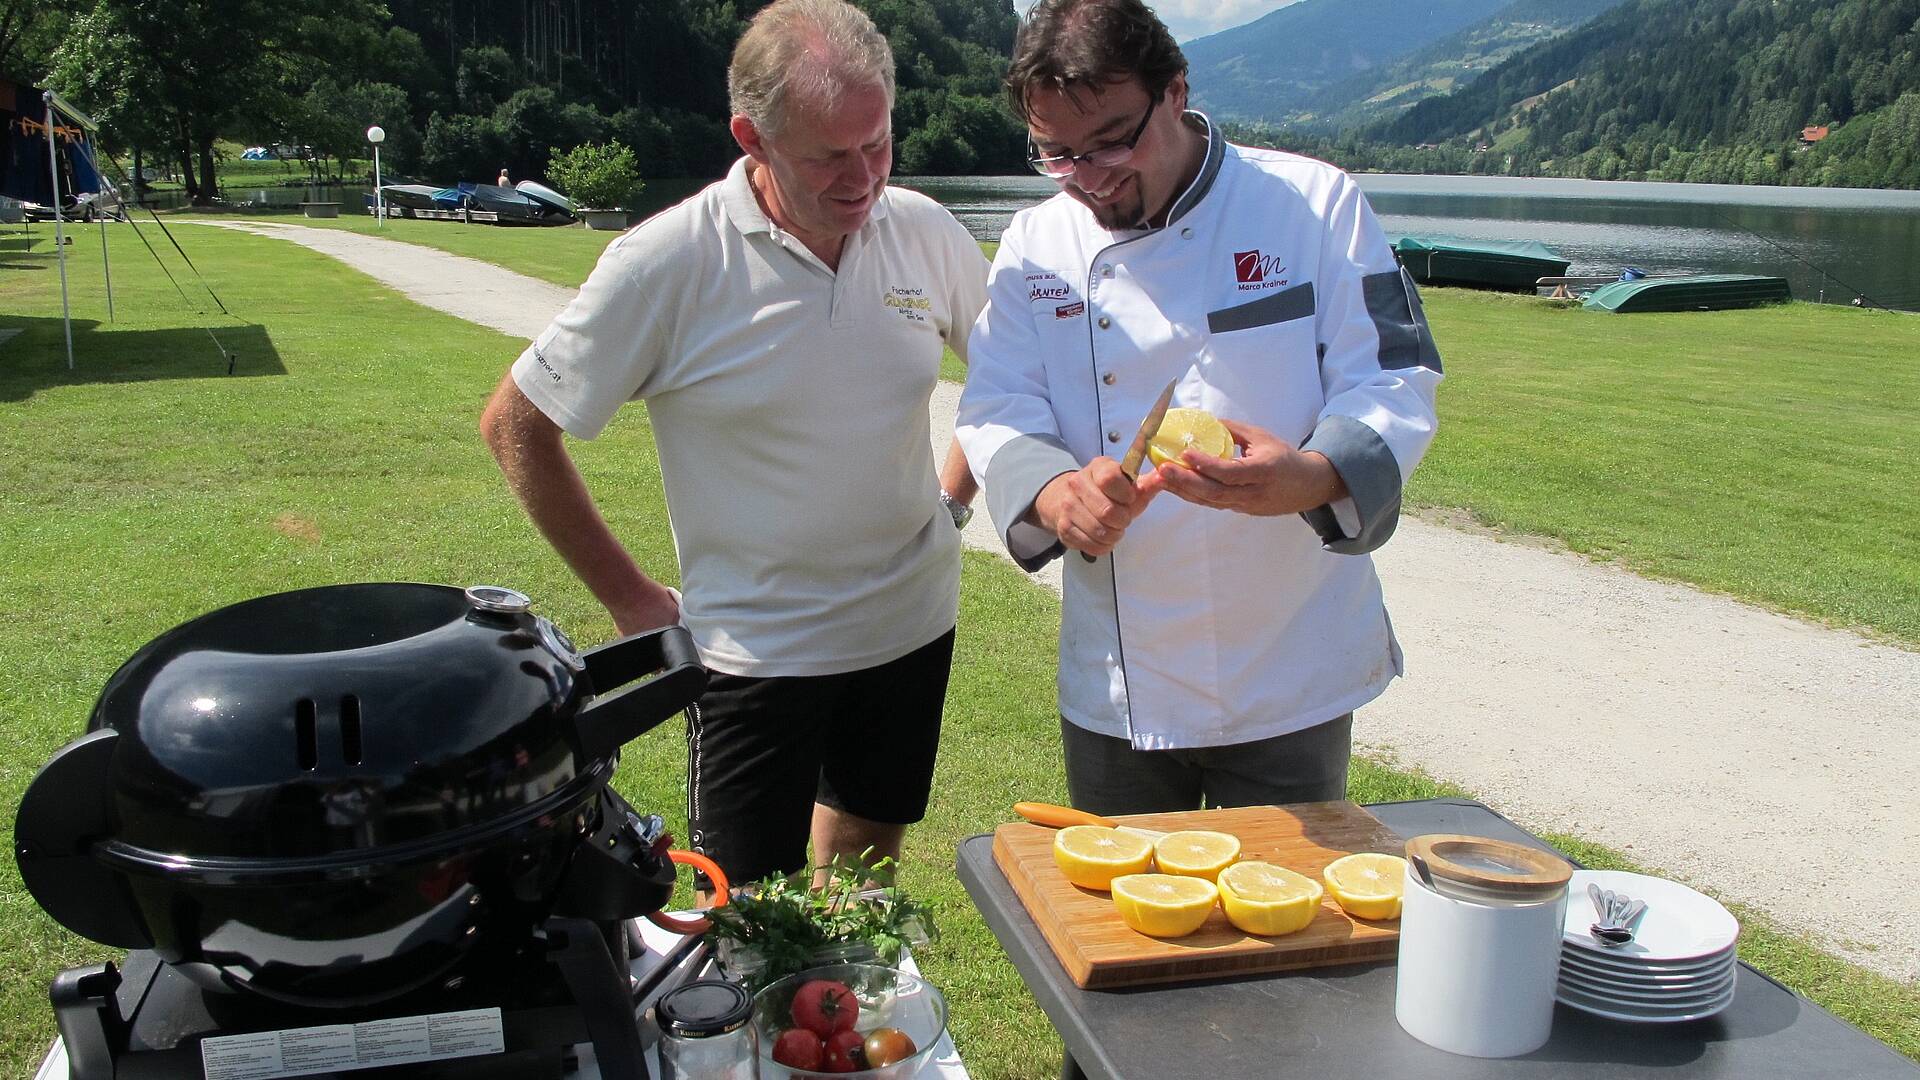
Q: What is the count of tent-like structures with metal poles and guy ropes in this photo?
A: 1